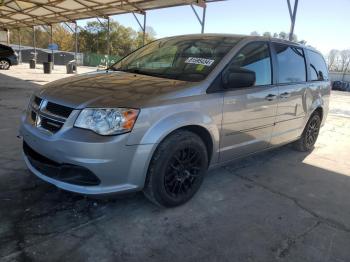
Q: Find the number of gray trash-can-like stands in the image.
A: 3